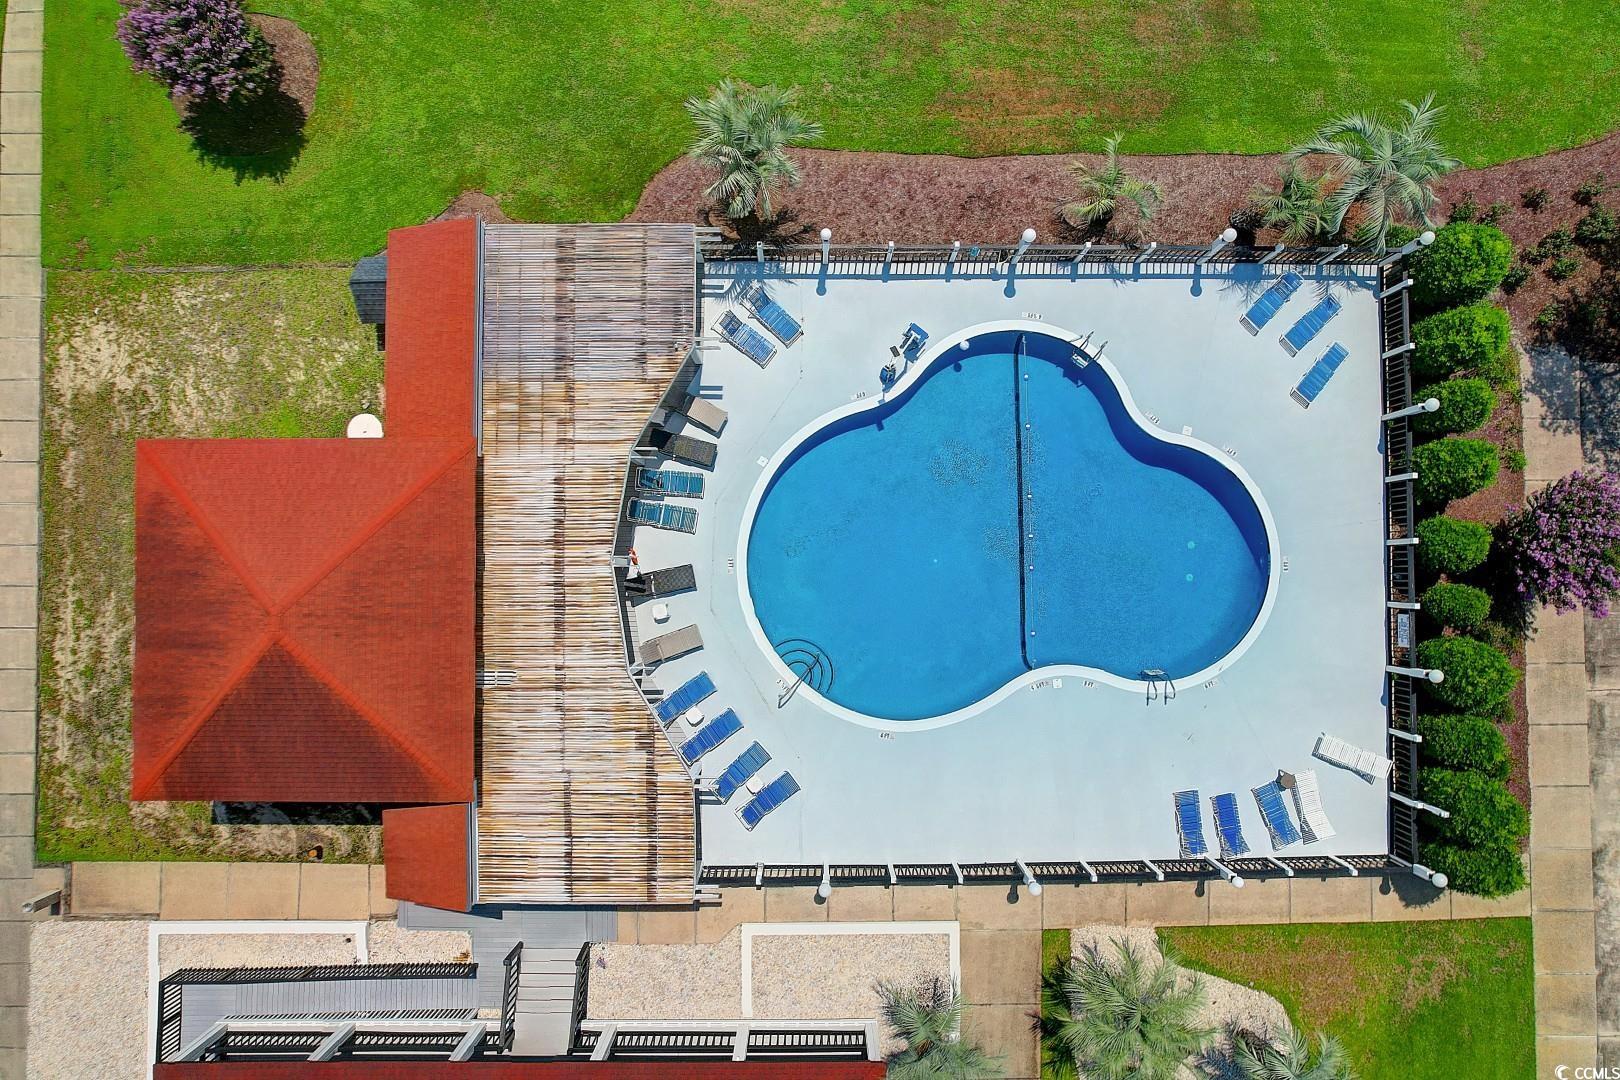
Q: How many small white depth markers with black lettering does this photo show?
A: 11